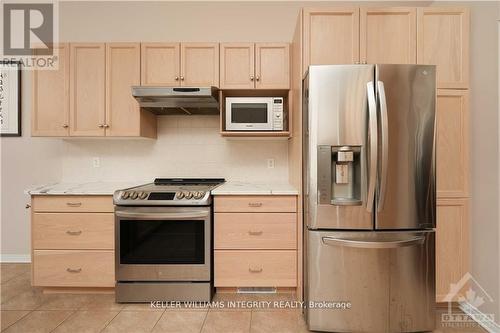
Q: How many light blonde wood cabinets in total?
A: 12